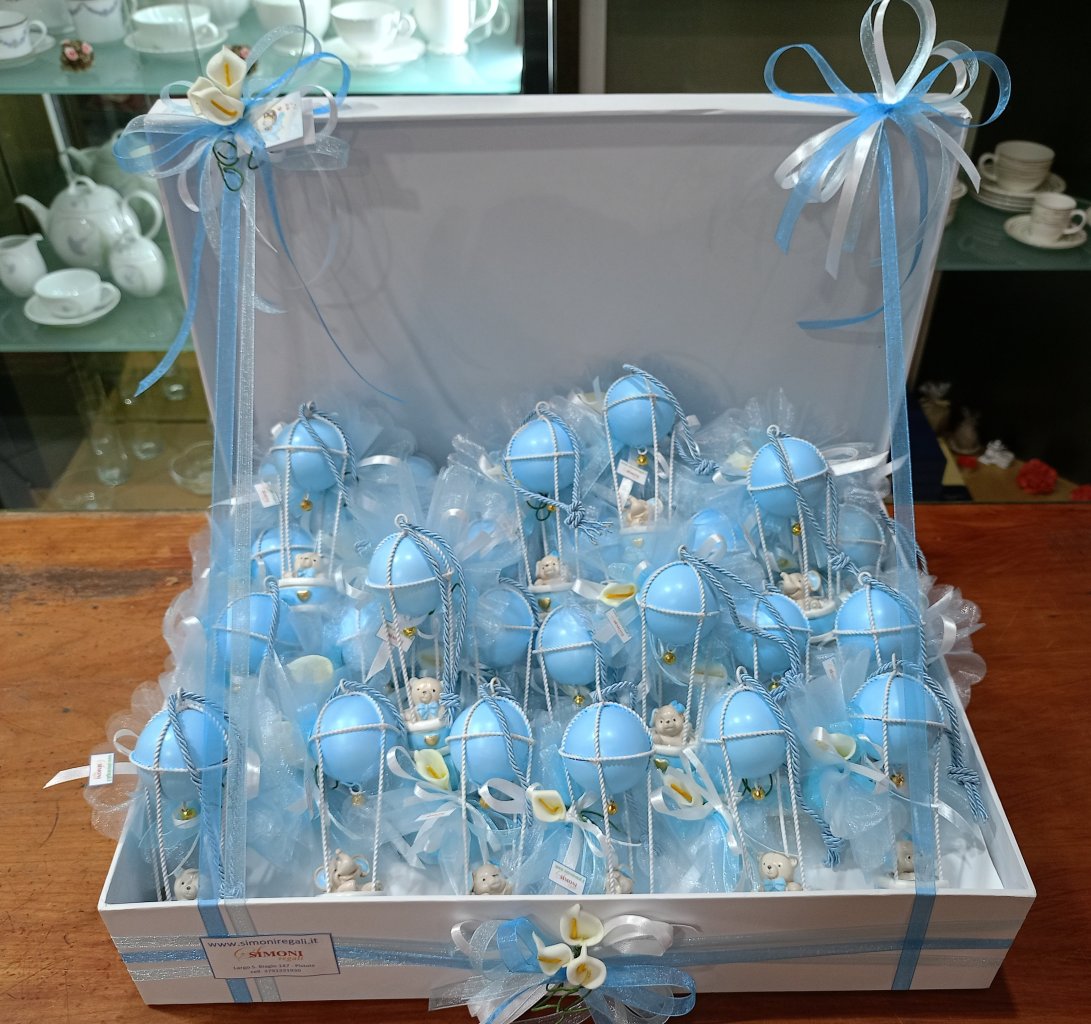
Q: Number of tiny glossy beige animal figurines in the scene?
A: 12